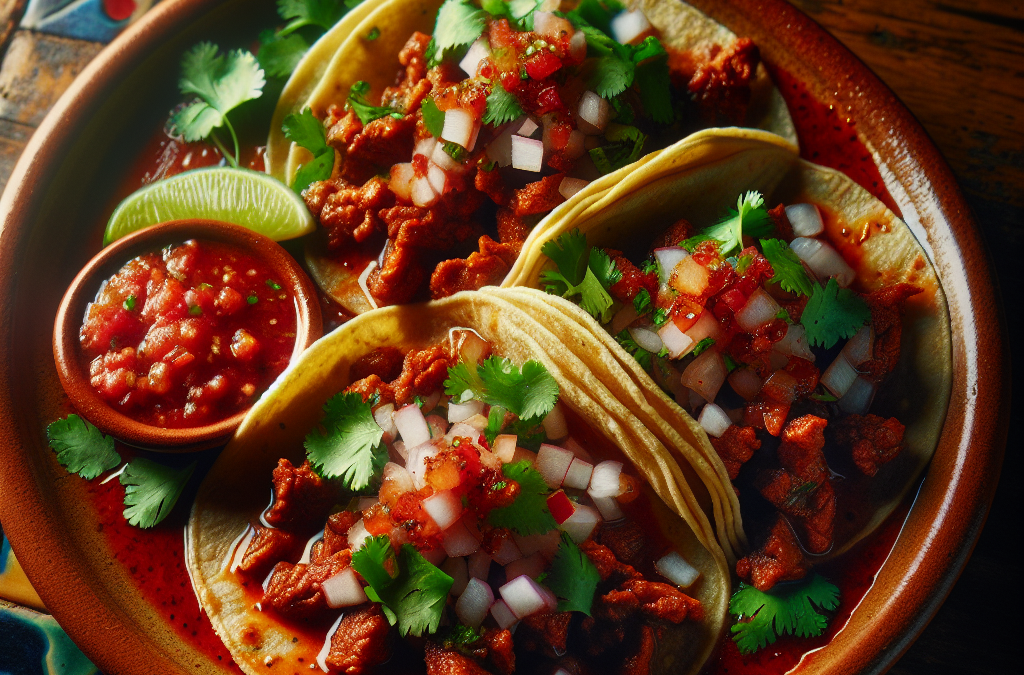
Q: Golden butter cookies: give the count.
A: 0